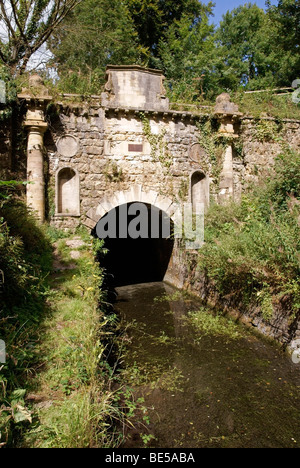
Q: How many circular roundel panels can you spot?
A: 2